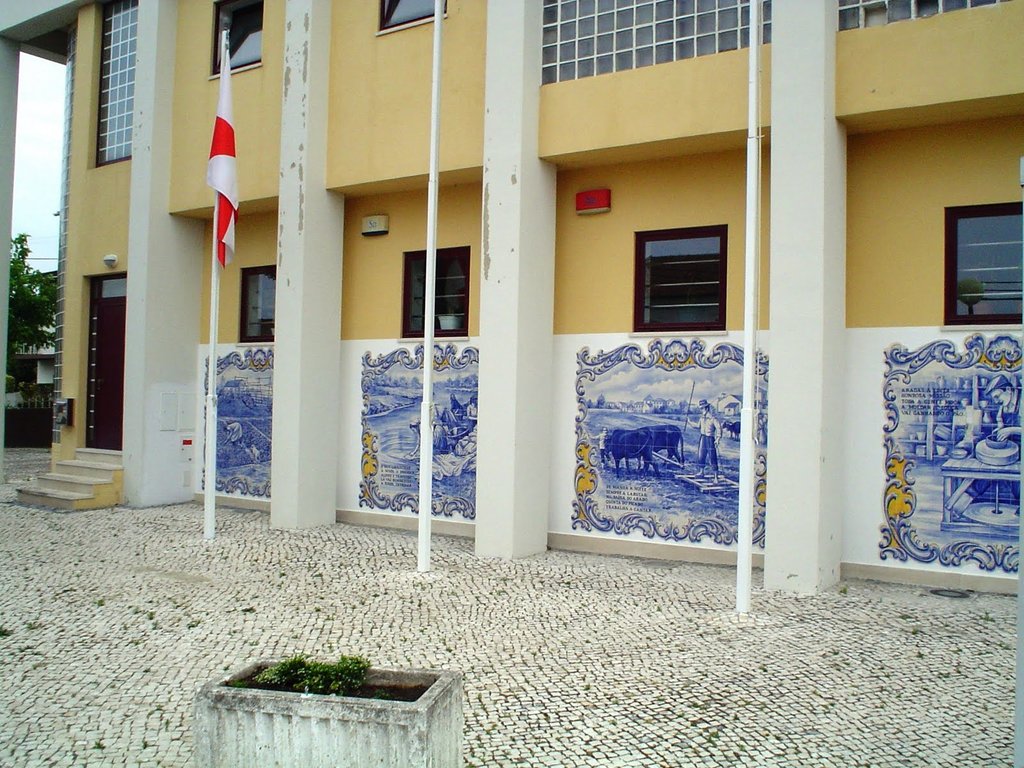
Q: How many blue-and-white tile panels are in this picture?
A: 4